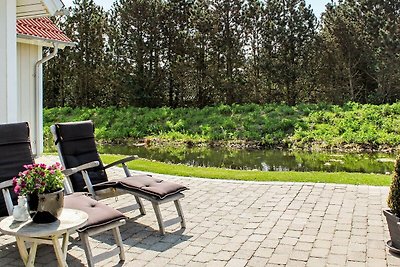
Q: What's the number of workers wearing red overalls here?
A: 0